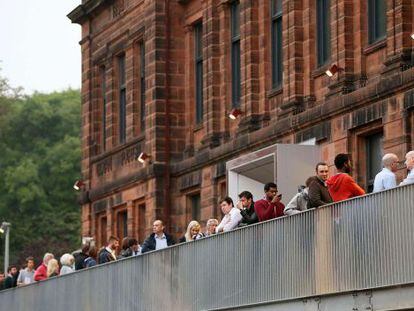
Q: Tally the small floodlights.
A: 4